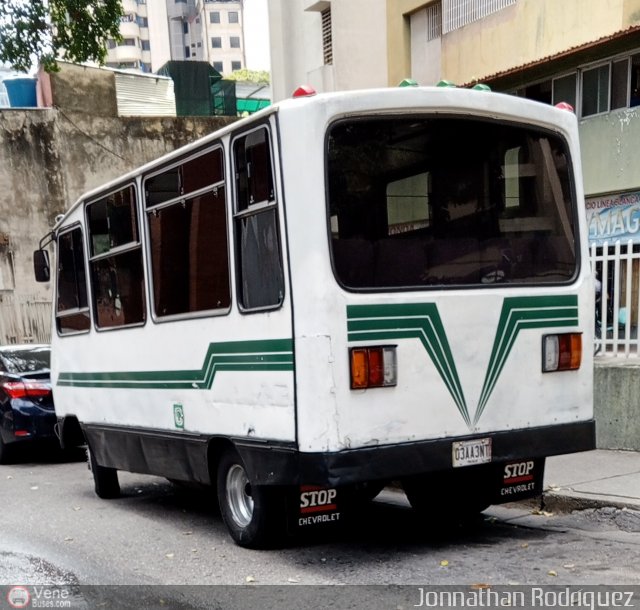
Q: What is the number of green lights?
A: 3